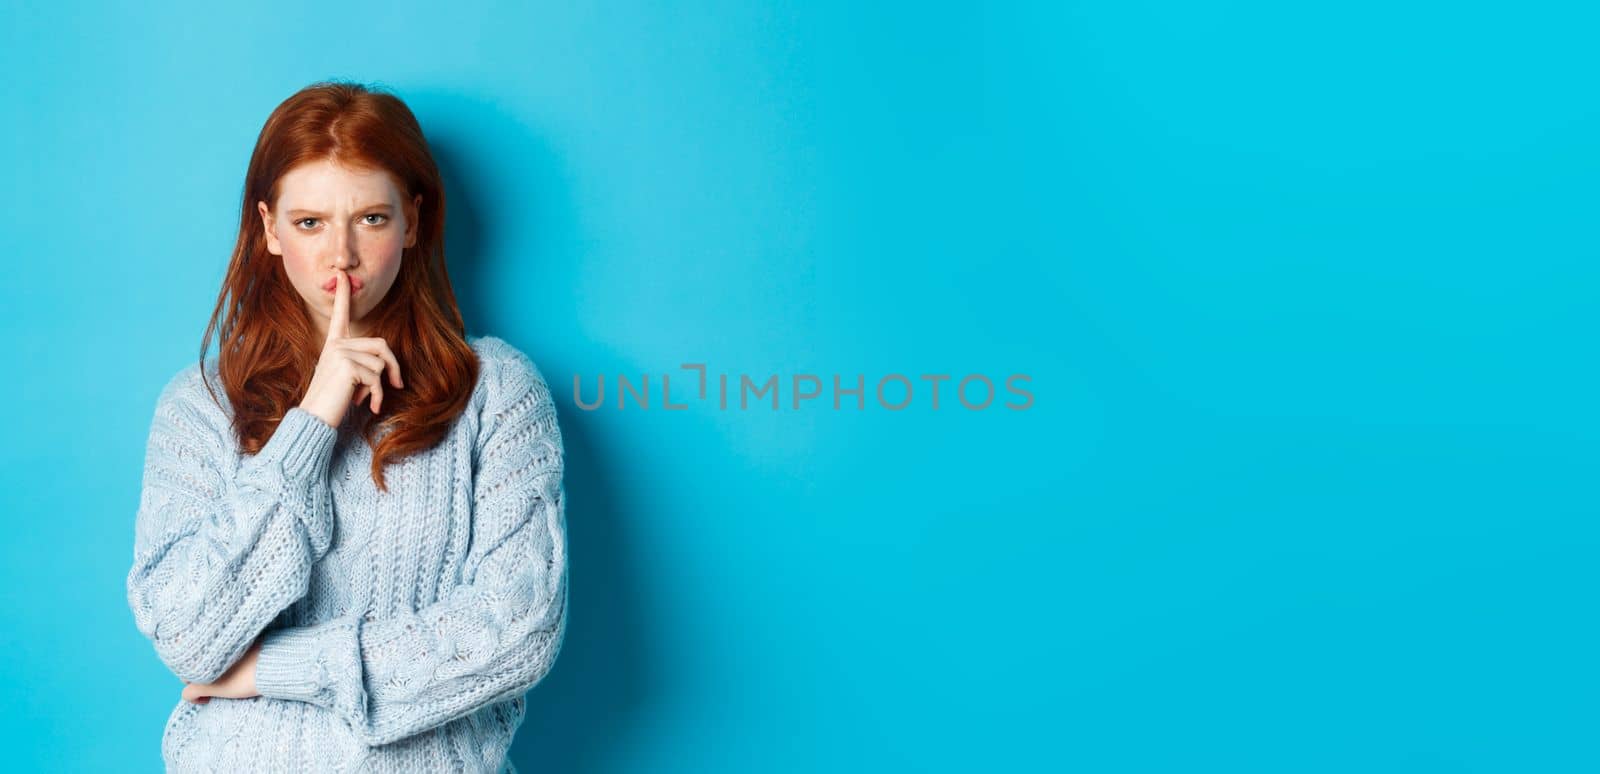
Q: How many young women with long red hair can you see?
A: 1